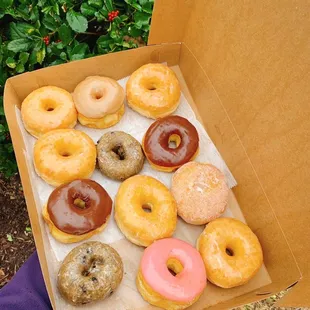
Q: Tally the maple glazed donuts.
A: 1